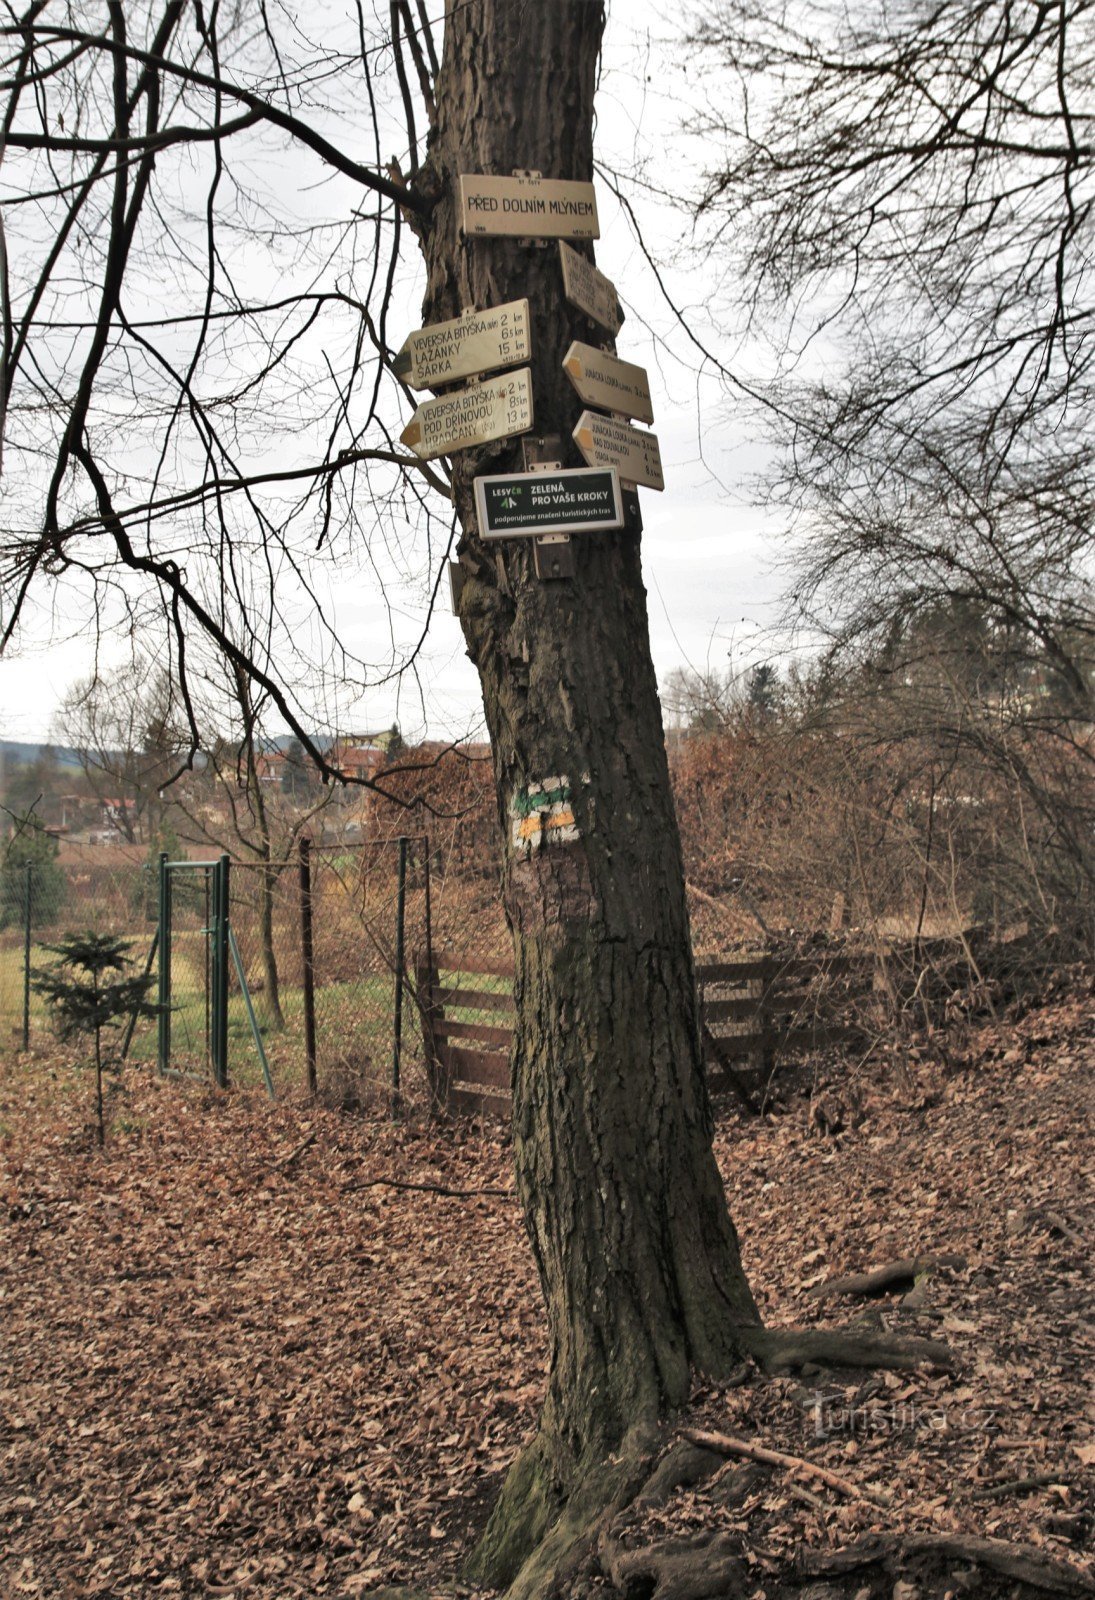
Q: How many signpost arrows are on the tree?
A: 5